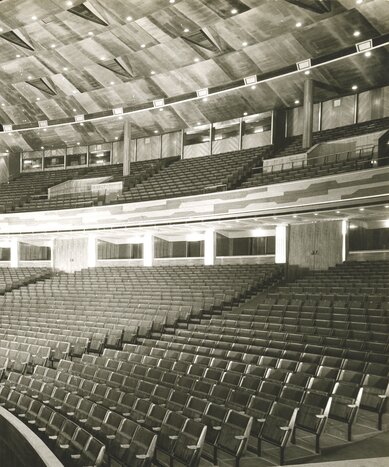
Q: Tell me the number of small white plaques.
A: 9